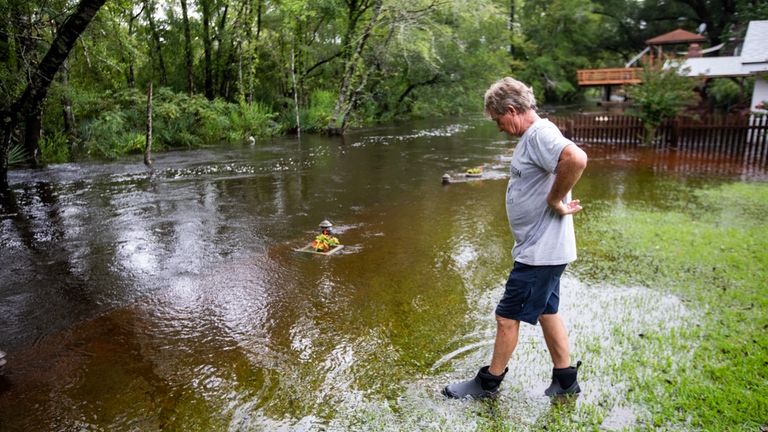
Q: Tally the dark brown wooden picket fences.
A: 1